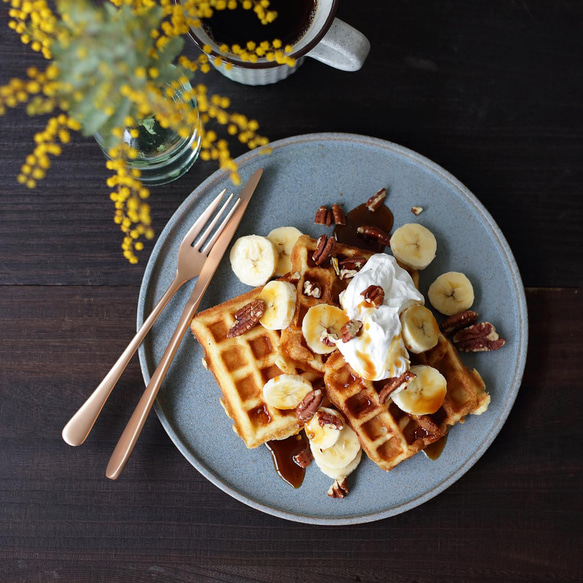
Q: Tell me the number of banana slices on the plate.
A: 12